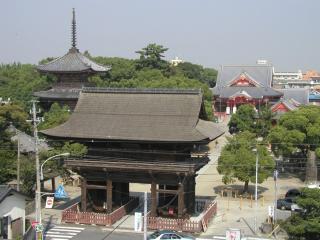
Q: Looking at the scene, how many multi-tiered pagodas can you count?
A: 1